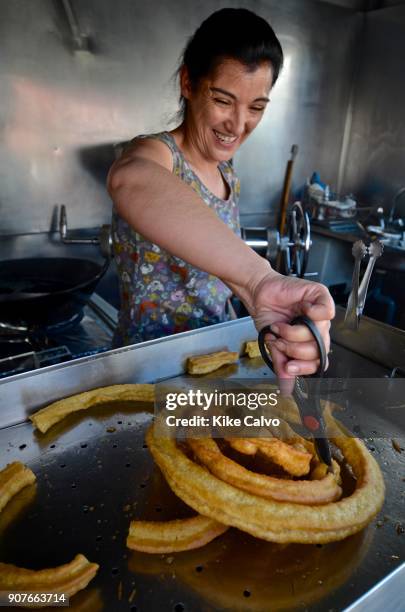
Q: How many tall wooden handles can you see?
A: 1